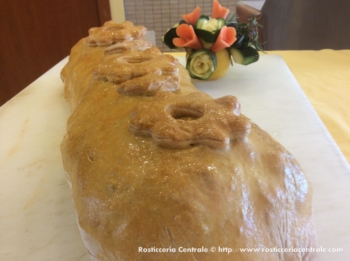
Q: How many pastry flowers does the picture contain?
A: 3